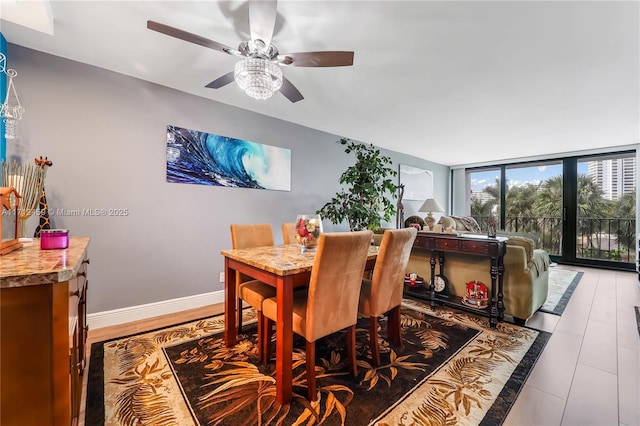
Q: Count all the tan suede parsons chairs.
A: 4